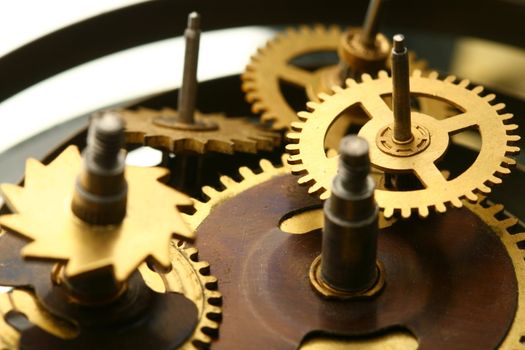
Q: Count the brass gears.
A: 6